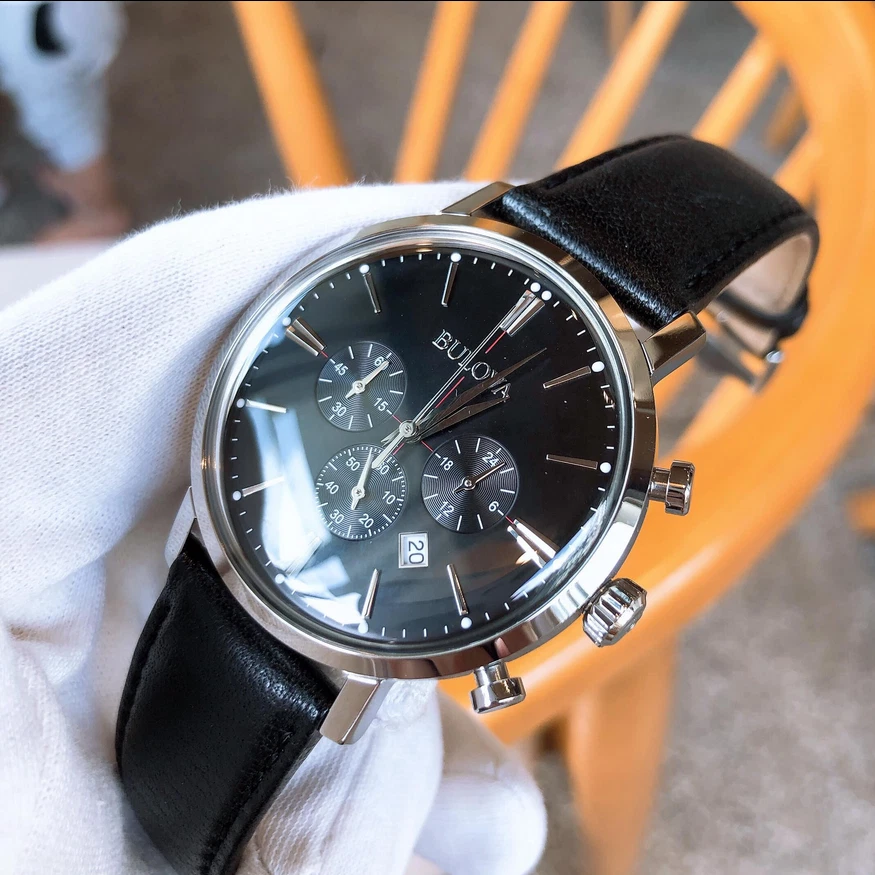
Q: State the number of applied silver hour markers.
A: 12